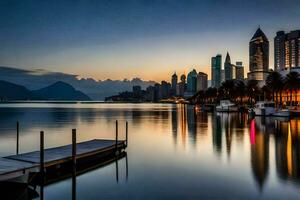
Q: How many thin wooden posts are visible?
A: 5